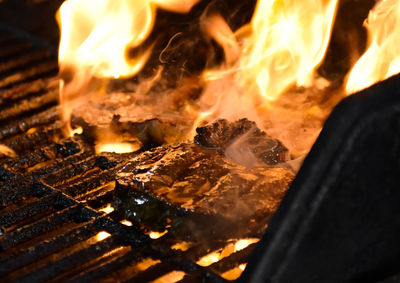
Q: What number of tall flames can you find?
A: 3